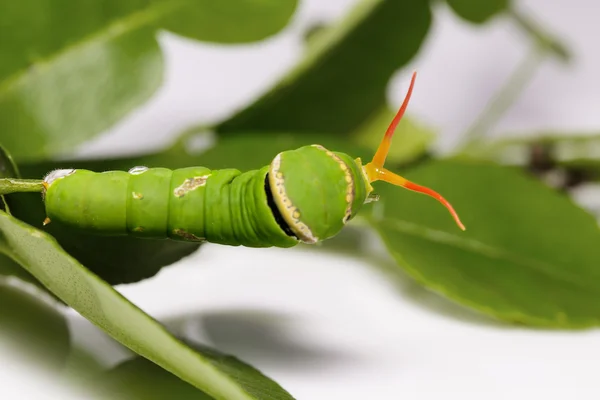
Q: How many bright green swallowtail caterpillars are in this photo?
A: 1